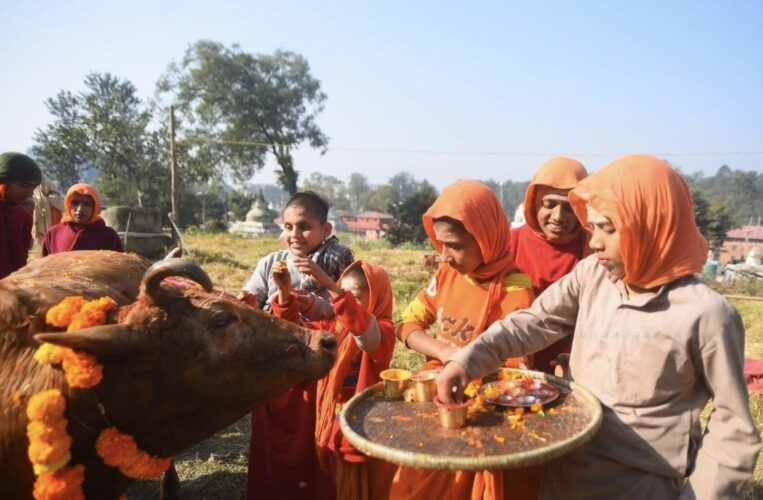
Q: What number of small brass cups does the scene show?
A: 3